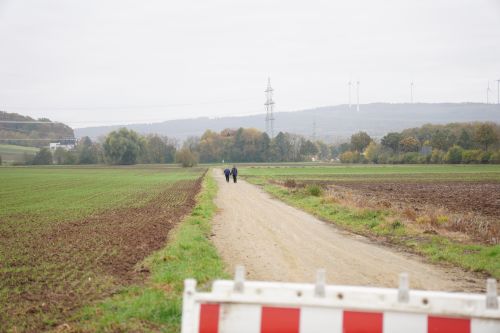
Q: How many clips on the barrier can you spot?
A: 4